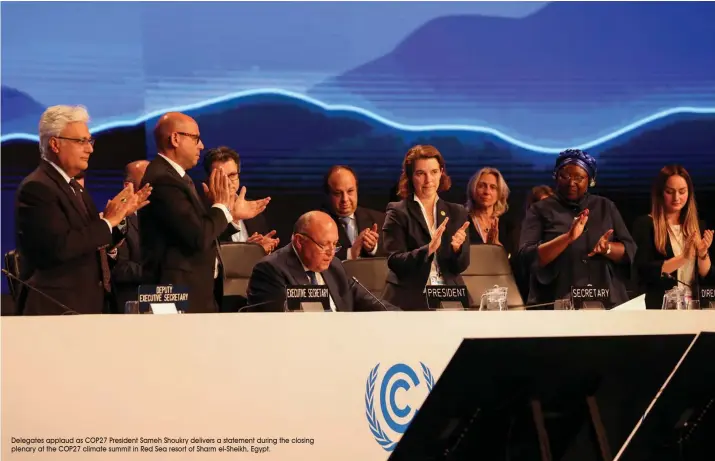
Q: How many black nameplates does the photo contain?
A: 5